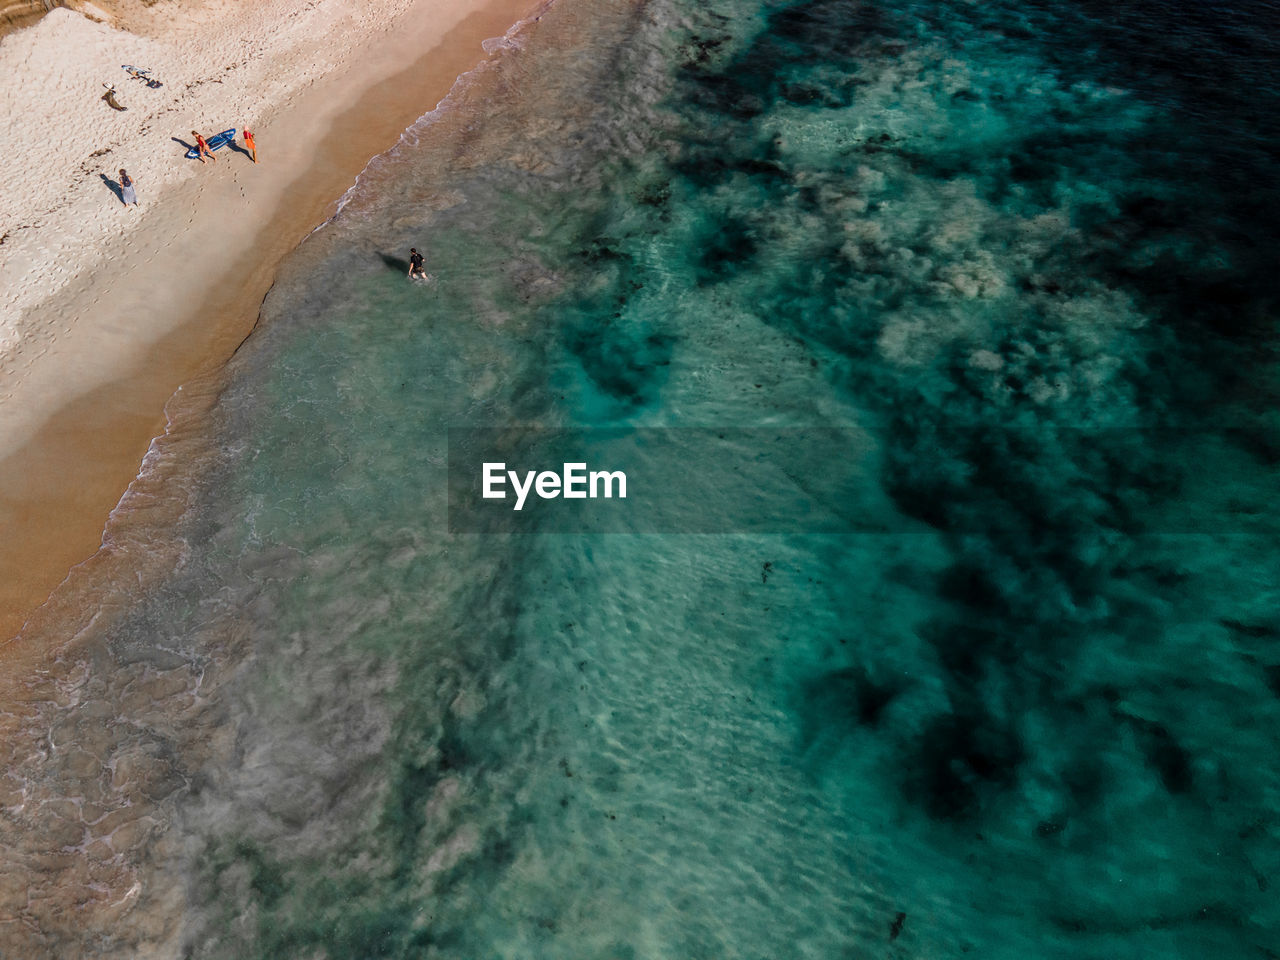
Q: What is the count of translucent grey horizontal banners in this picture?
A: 1